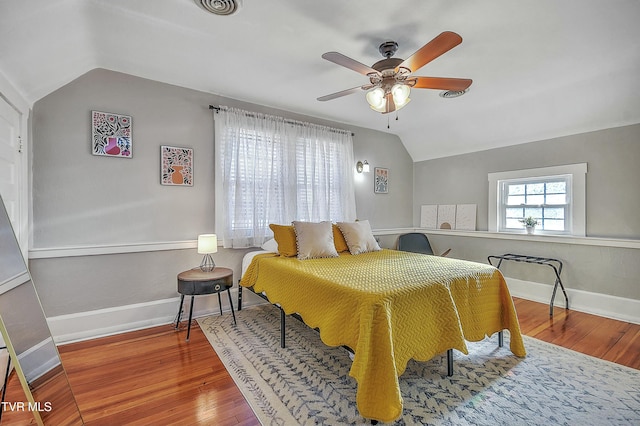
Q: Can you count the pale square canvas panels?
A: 3